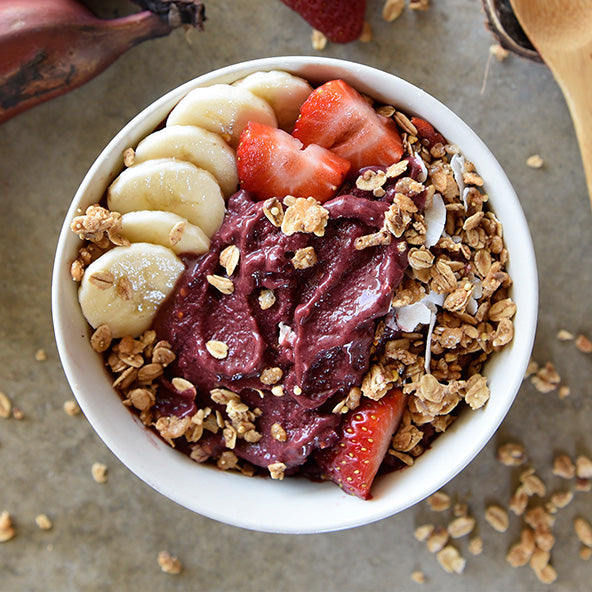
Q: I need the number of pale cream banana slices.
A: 6